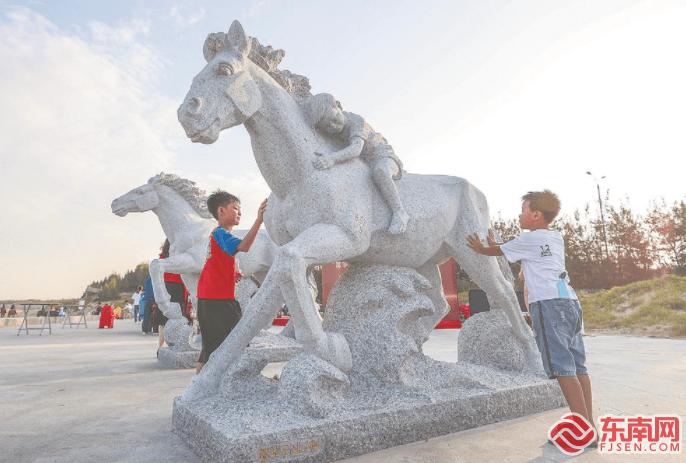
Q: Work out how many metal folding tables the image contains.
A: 2